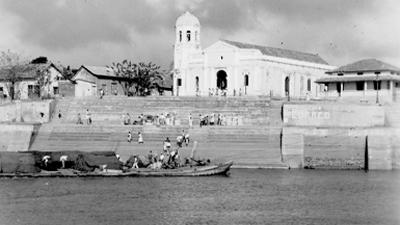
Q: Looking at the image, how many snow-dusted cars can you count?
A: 0